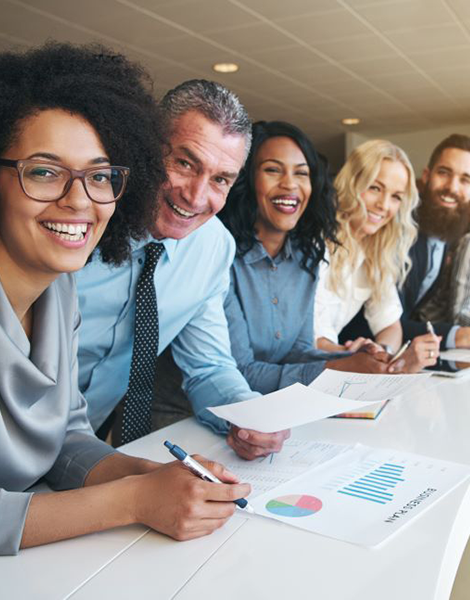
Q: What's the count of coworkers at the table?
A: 5